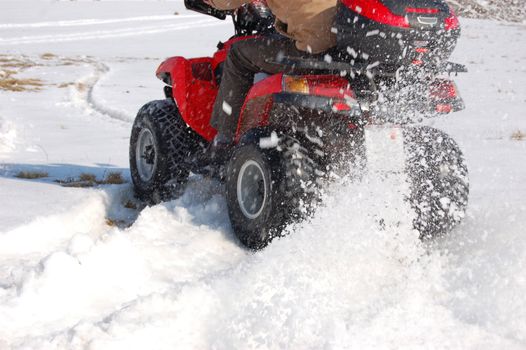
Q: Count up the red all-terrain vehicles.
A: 1